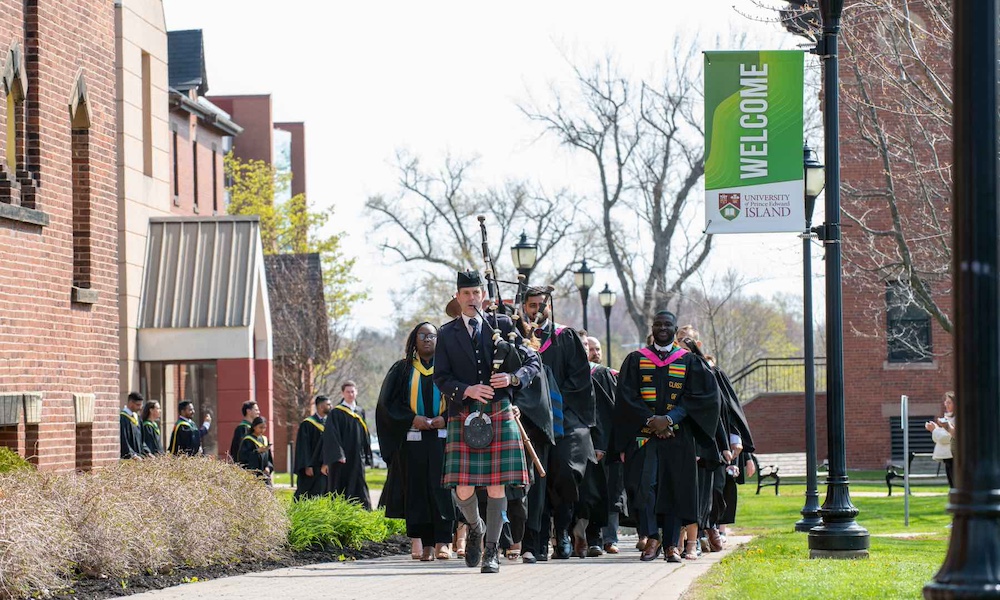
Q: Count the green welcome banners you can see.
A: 1